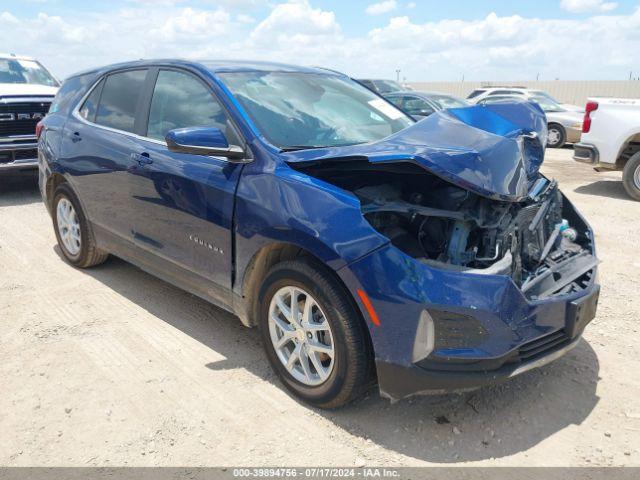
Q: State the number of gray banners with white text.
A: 1